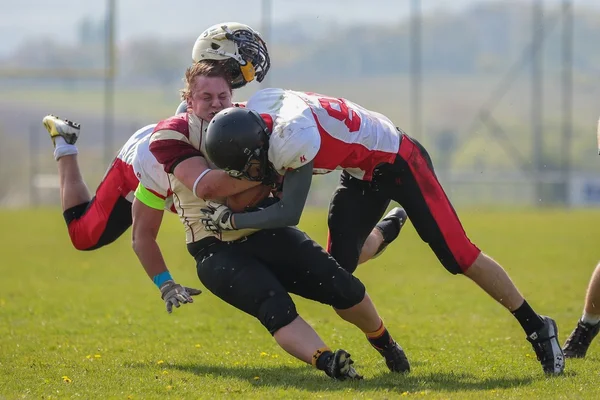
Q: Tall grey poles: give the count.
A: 5